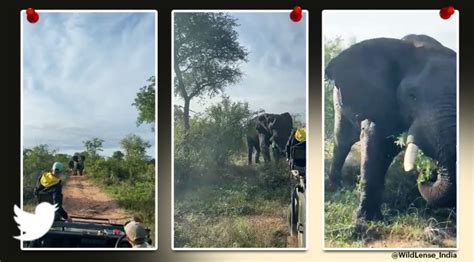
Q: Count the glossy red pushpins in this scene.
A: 3